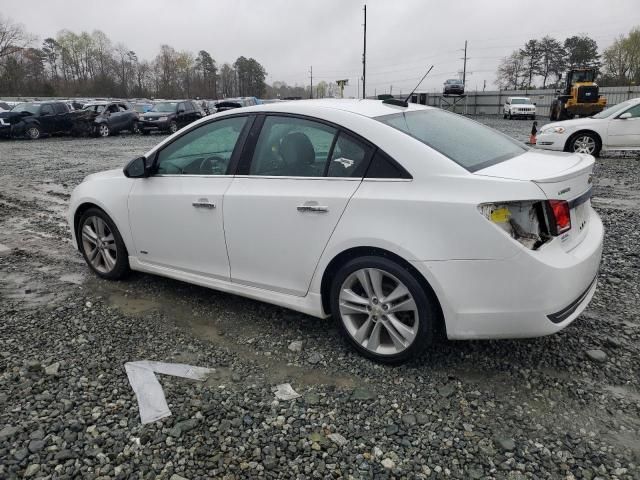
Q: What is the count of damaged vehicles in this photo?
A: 3